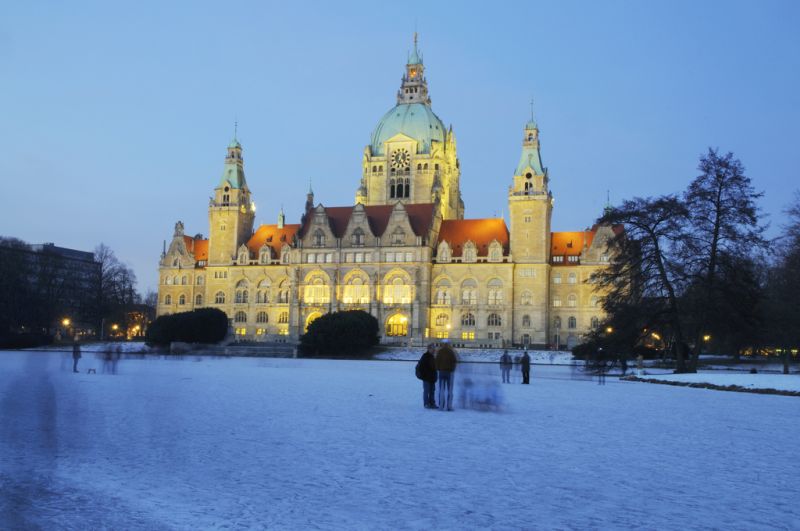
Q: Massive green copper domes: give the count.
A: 1